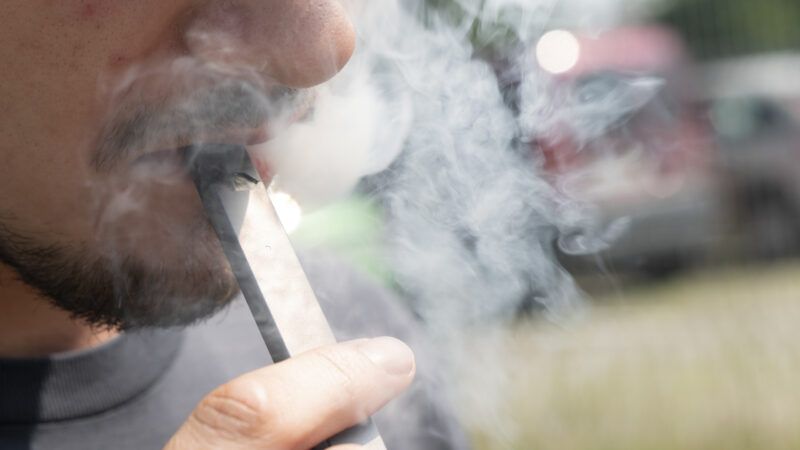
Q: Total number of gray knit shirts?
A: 1